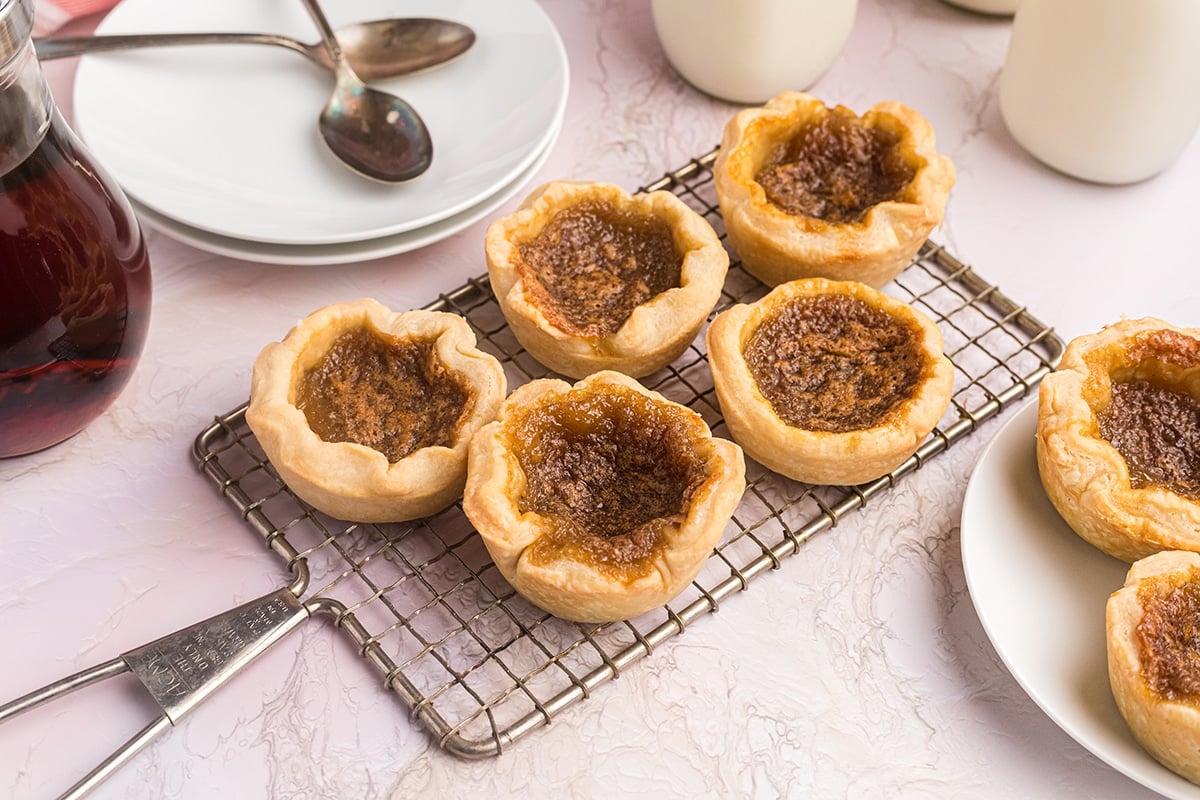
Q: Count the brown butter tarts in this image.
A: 7